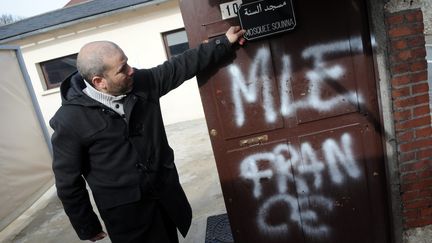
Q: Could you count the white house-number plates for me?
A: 1